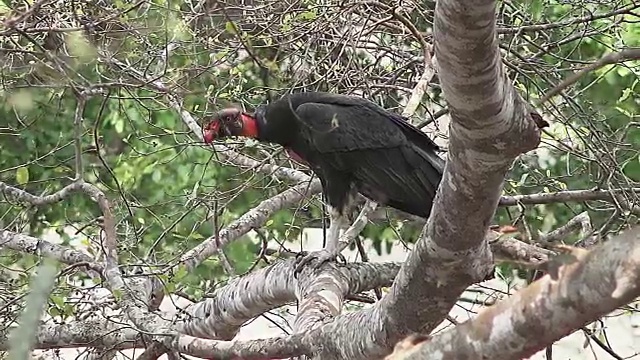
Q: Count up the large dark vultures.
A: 1